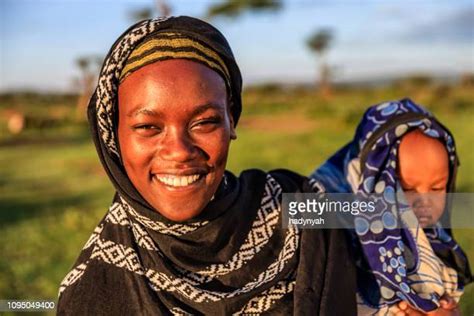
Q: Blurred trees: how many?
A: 3